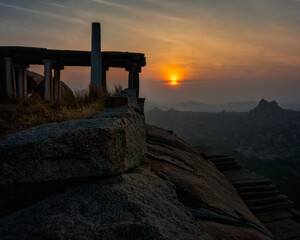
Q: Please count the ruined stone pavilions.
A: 1